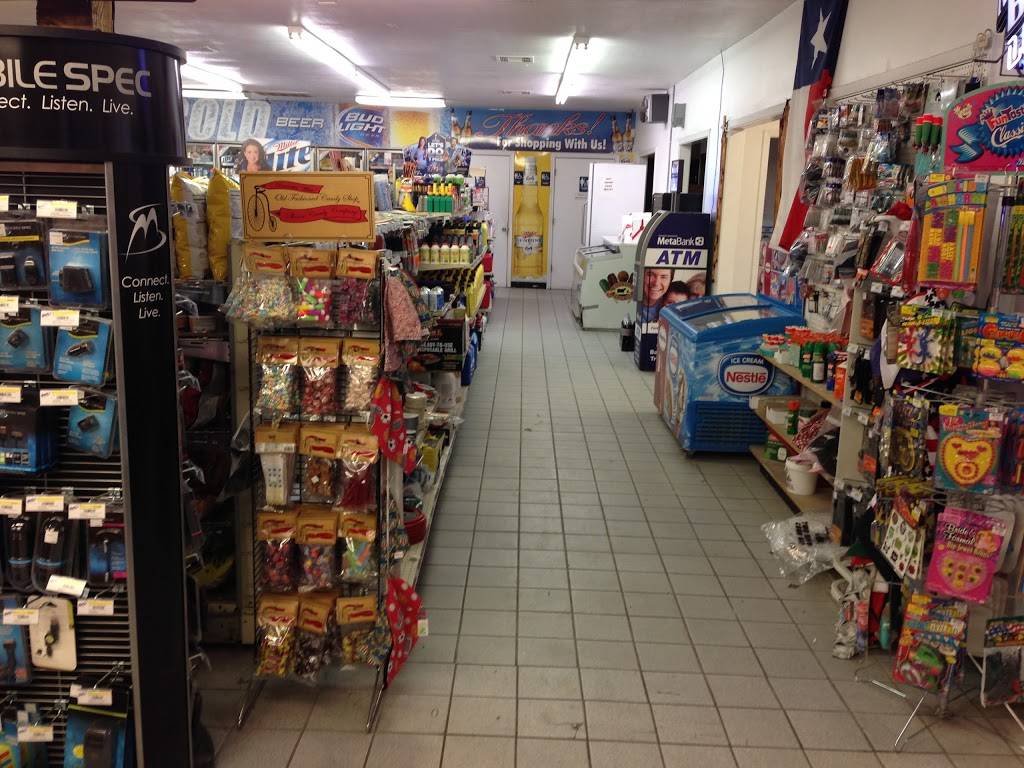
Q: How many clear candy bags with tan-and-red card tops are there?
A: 15